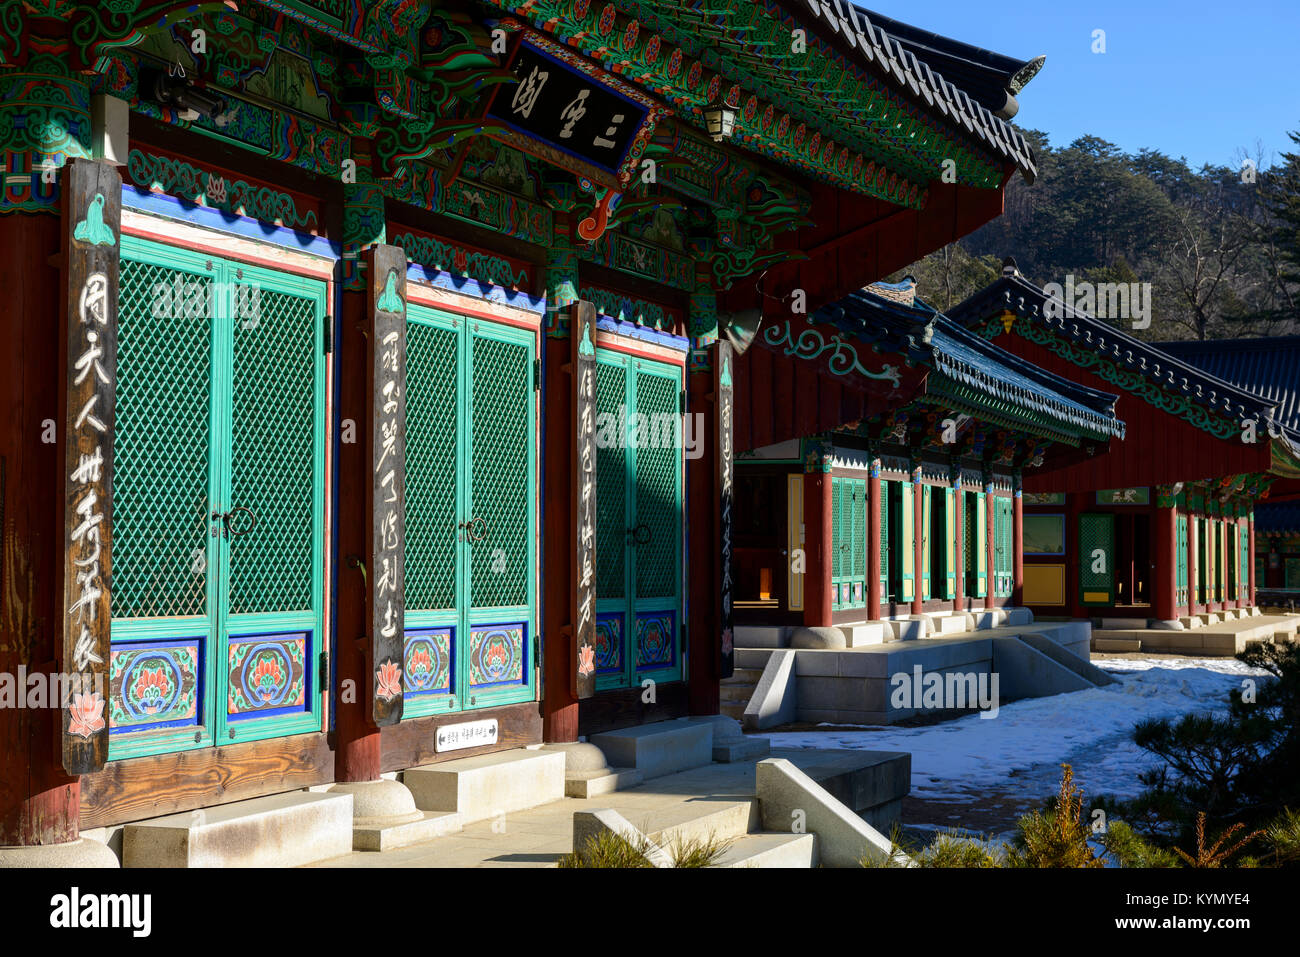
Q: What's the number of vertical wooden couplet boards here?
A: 4